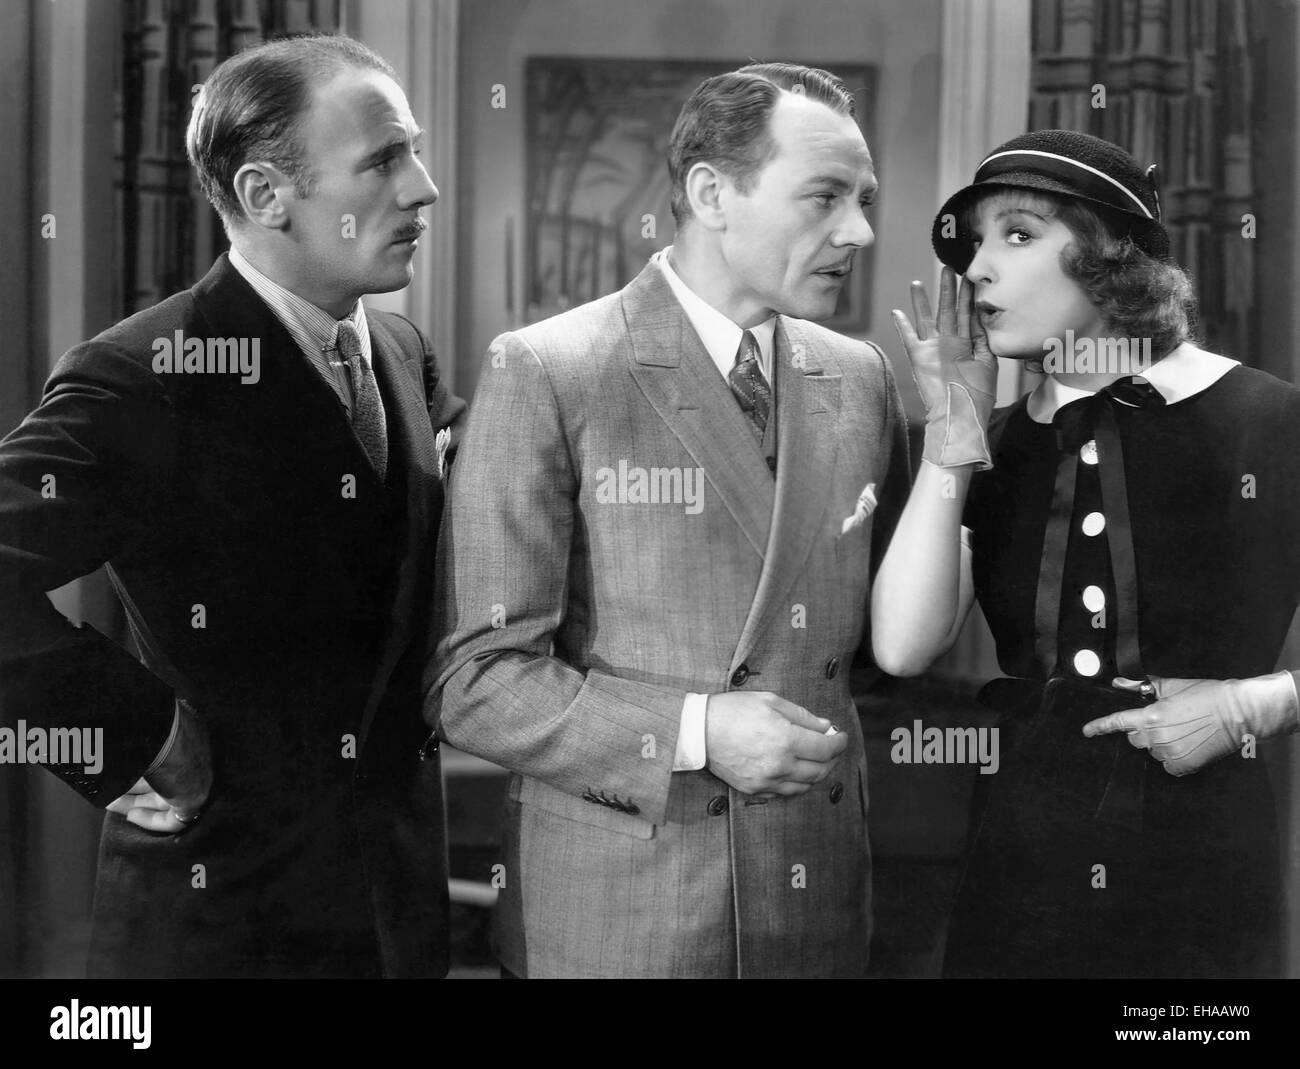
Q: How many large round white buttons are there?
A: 4